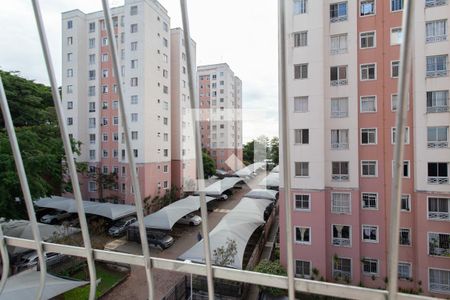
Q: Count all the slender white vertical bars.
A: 7